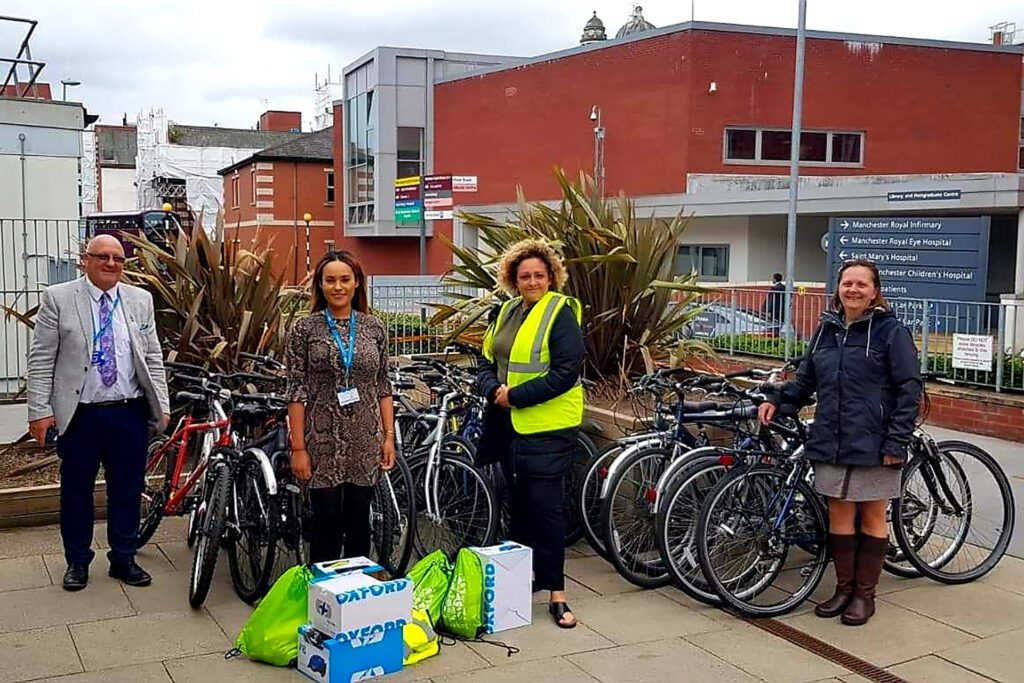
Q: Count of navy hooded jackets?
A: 1